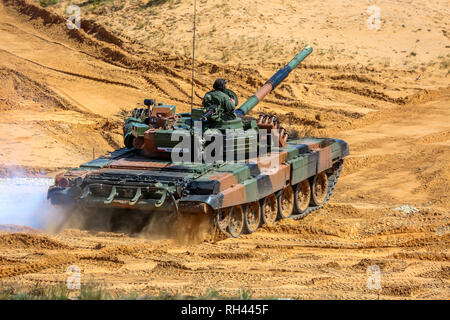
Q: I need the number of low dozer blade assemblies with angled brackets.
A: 1